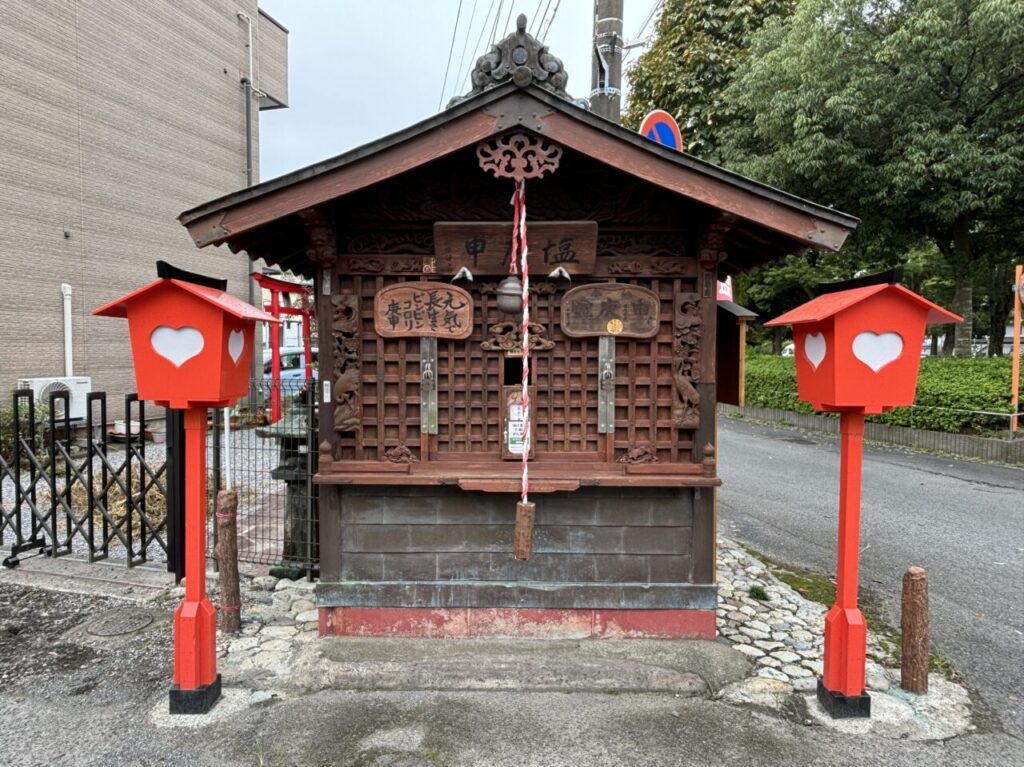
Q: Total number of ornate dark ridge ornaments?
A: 1